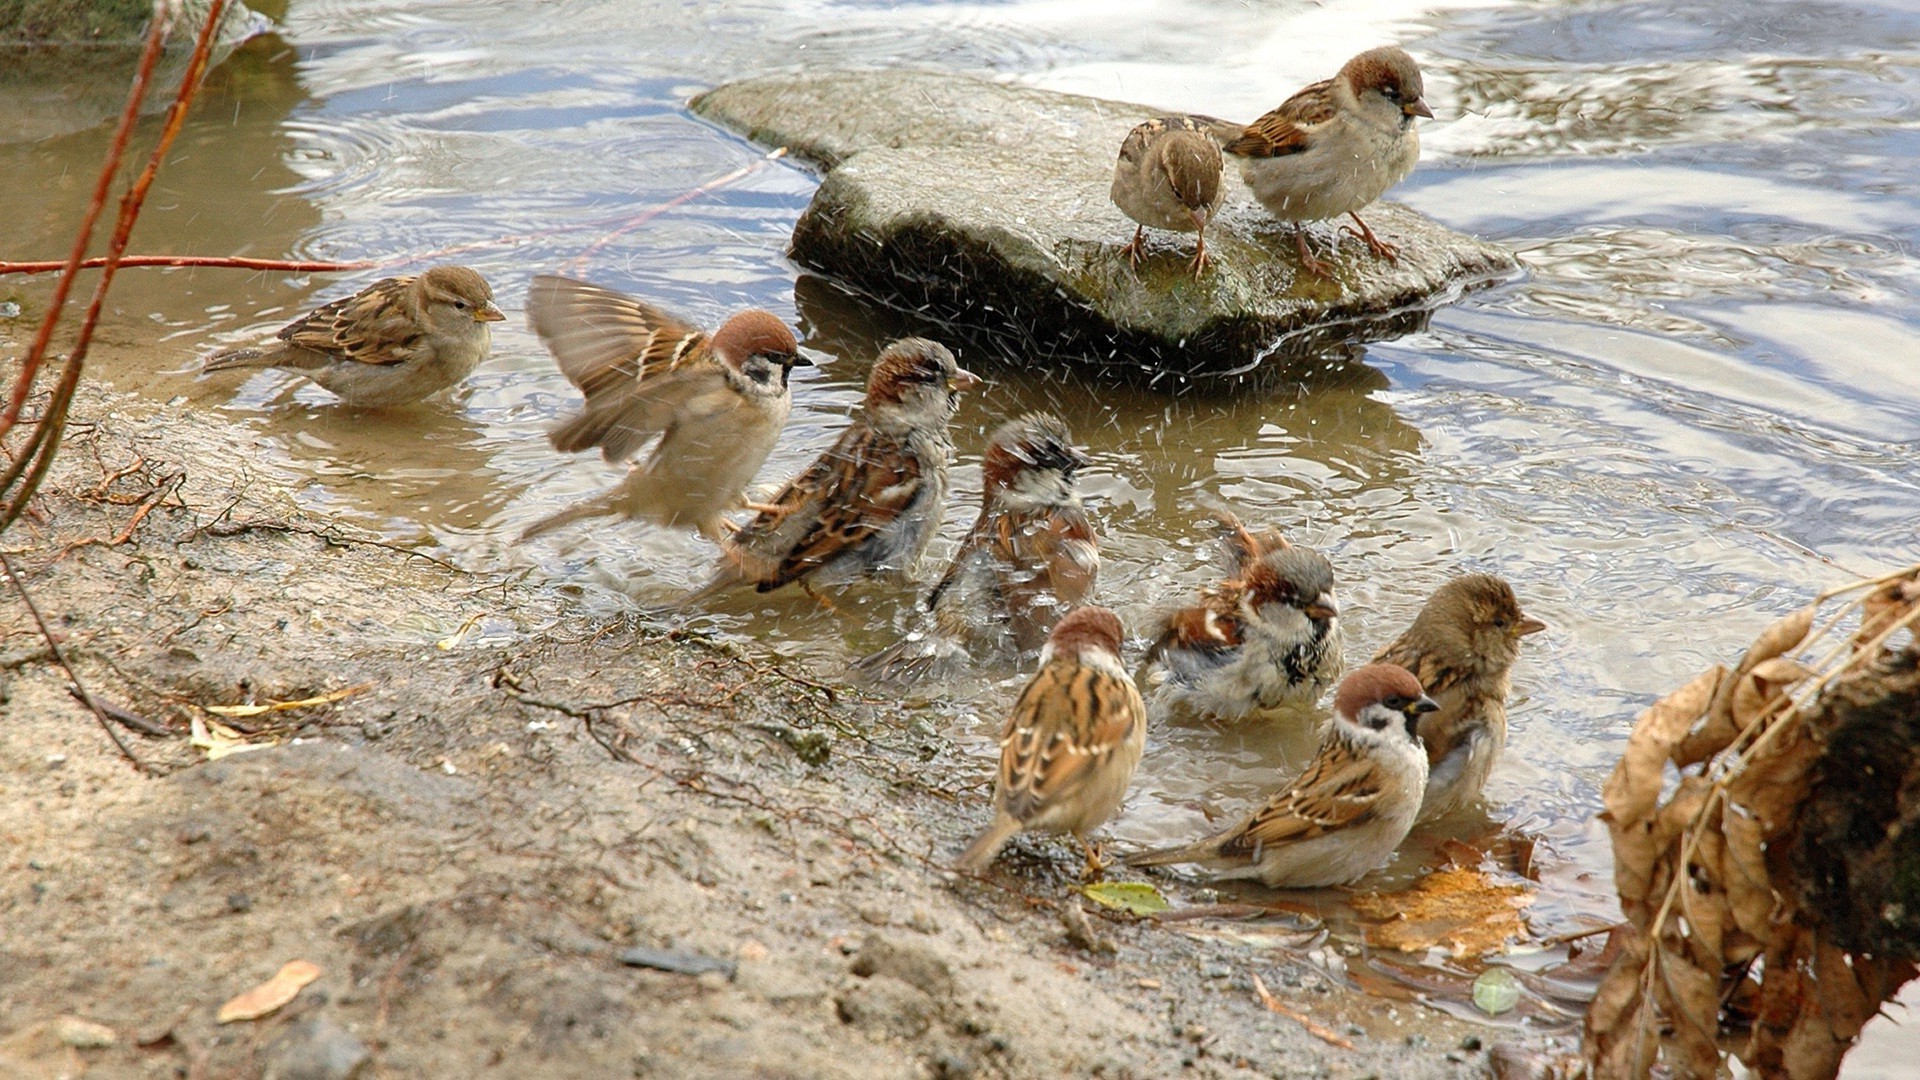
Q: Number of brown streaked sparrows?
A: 10